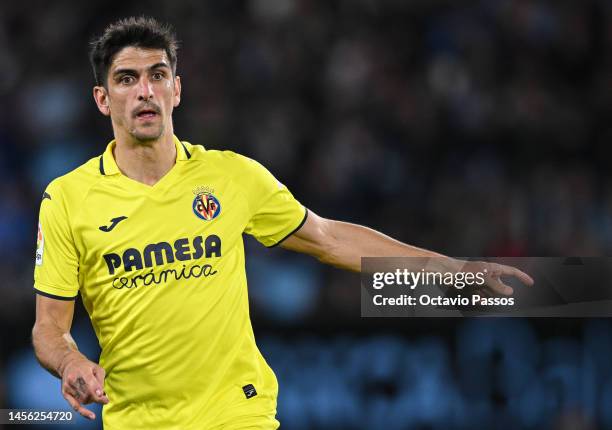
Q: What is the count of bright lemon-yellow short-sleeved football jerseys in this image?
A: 1